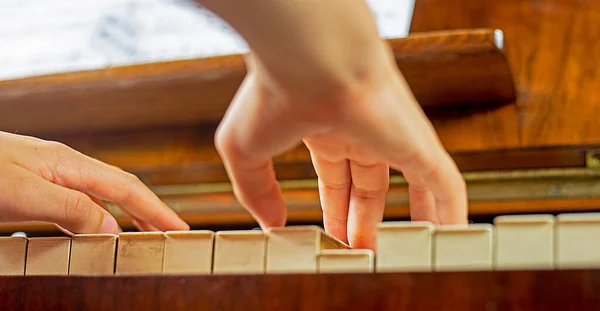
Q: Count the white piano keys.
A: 12